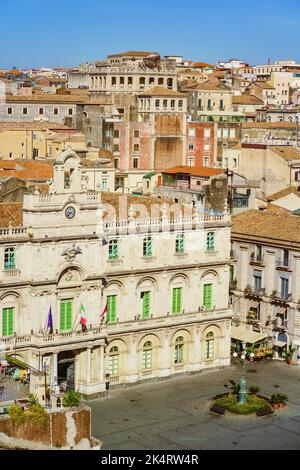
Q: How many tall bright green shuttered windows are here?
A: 6